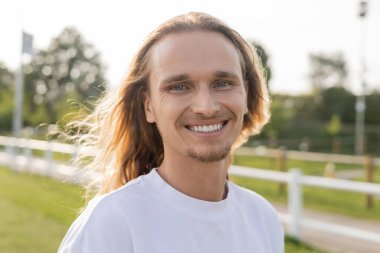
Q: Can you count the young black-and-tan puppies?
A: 0